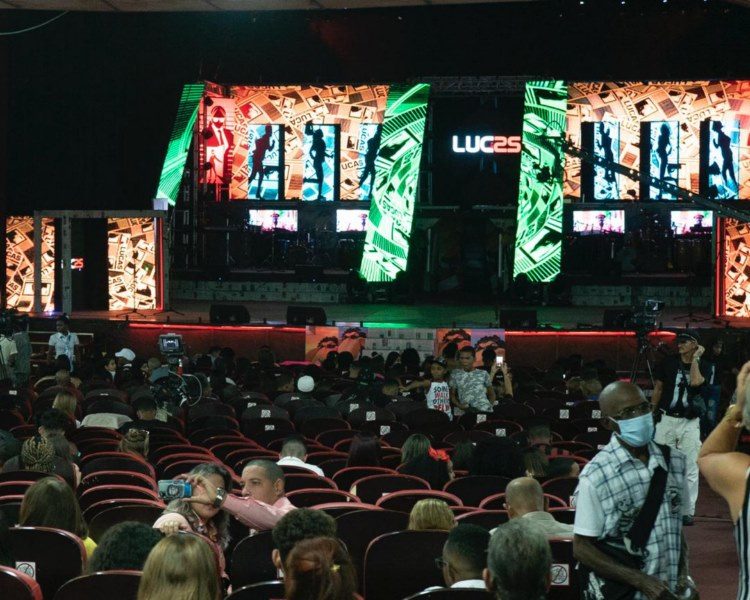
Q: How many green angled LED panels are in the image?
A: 3